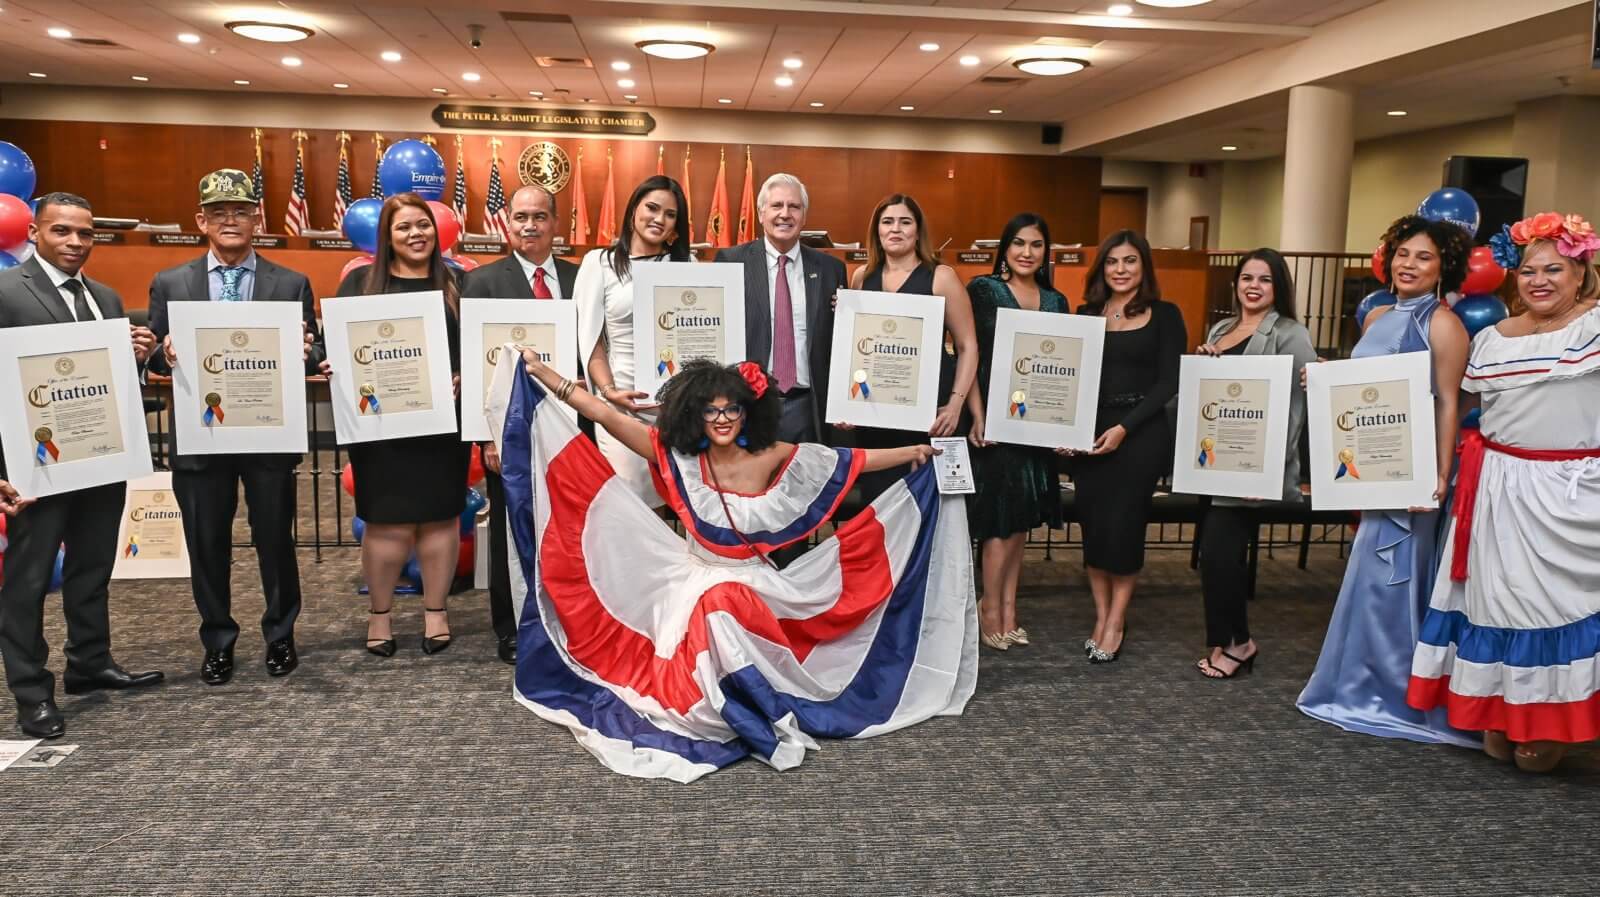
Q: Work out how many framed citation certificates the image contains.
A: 10